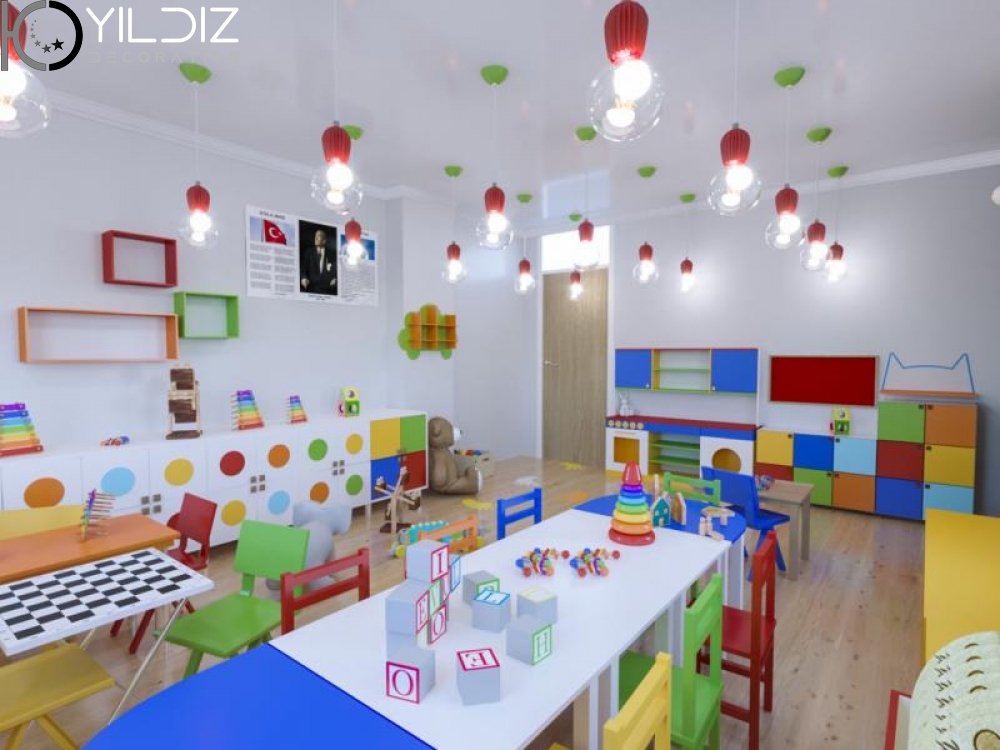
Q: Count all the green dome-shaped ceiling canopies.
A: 12